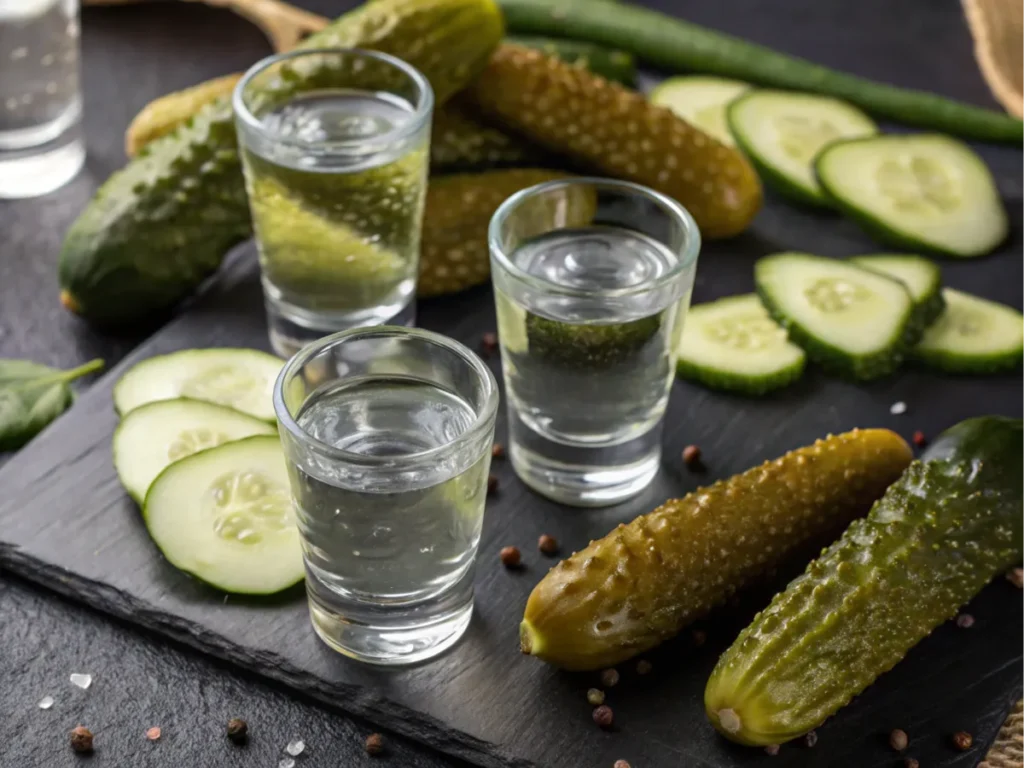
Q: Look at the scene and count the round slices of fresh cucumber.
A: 10